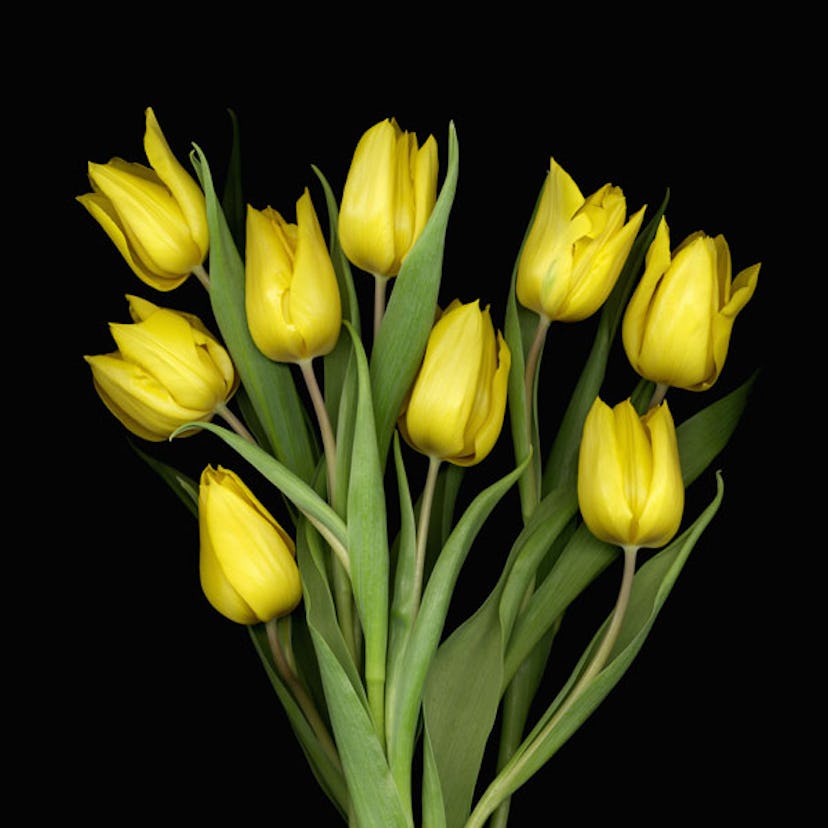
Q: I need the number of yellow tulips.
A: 9